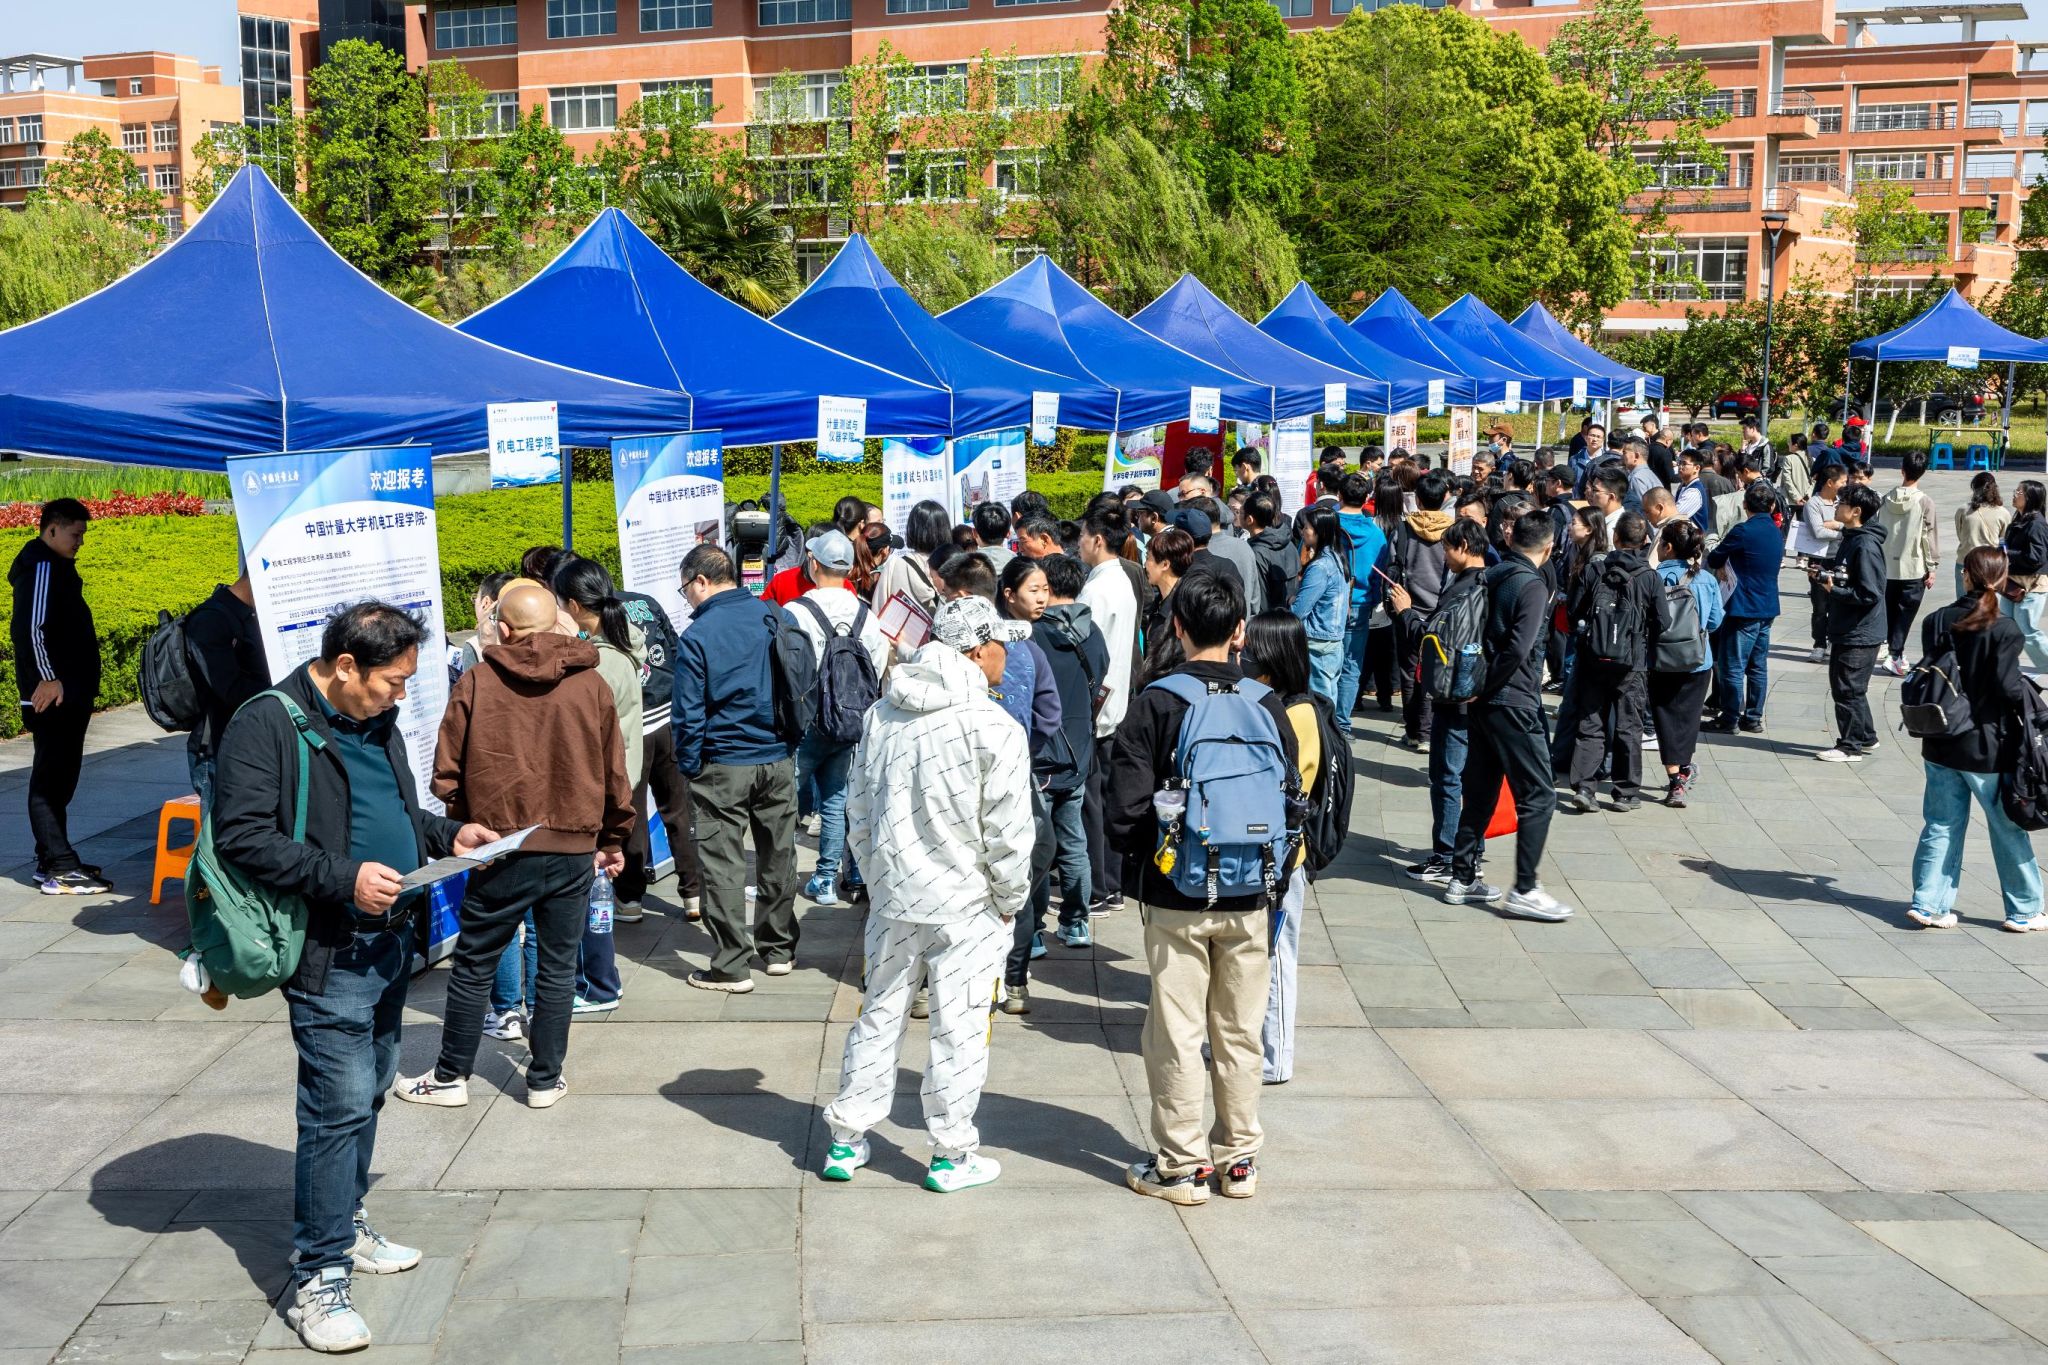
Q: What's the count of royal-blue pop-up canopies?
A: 10